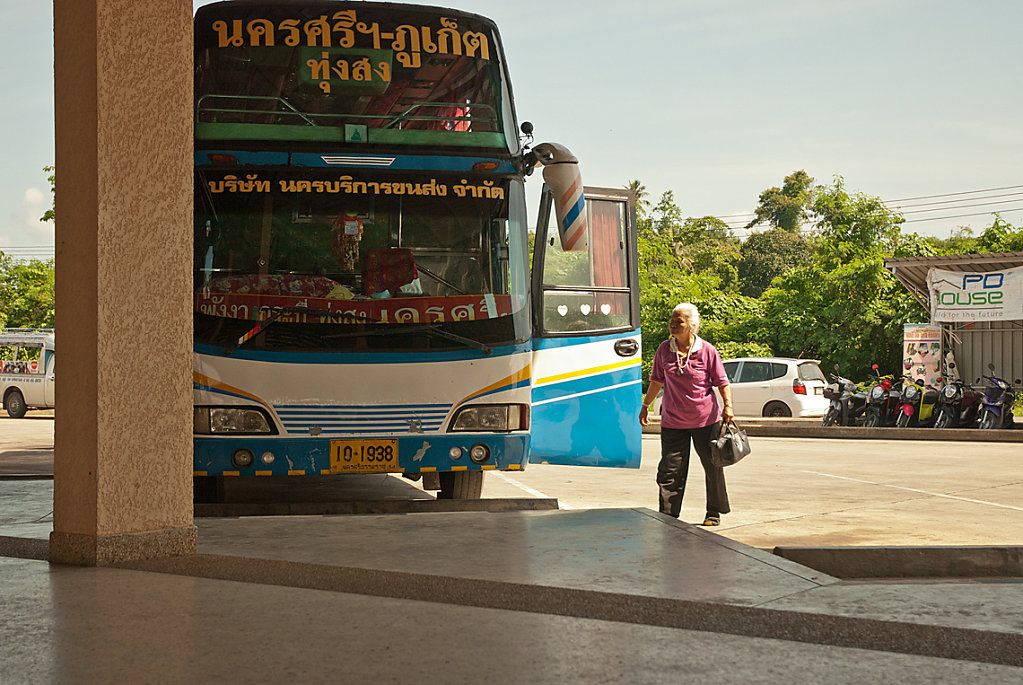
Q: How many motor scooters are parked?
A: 5